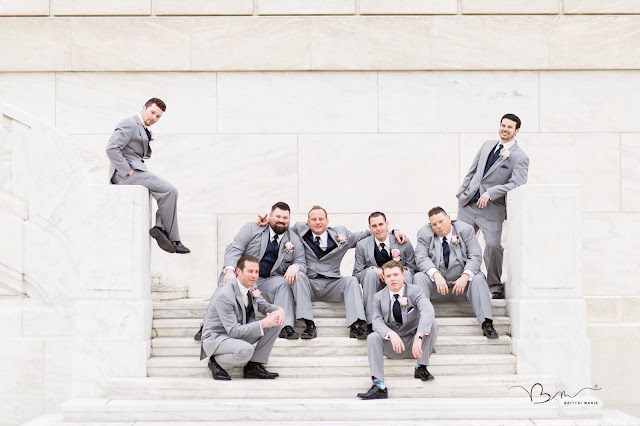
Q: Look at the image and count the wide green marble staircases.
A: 0